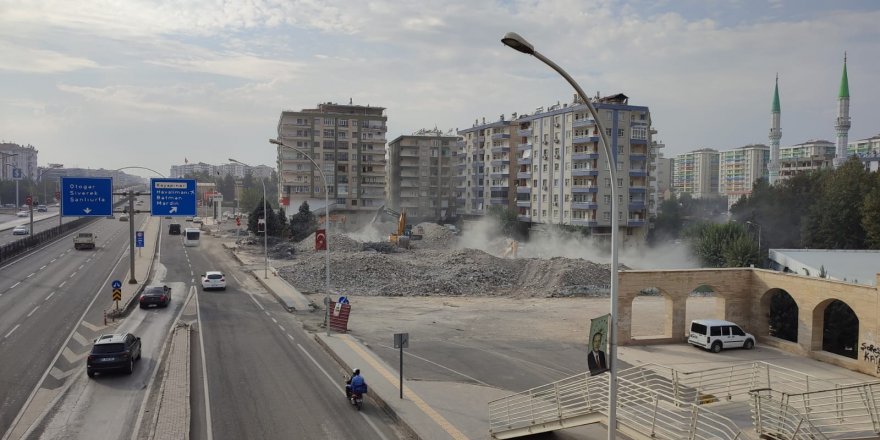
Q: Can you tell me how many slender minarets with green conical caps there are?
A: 2